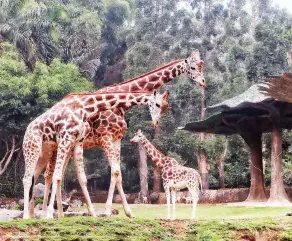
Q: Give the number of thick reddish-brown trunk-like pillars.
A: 2